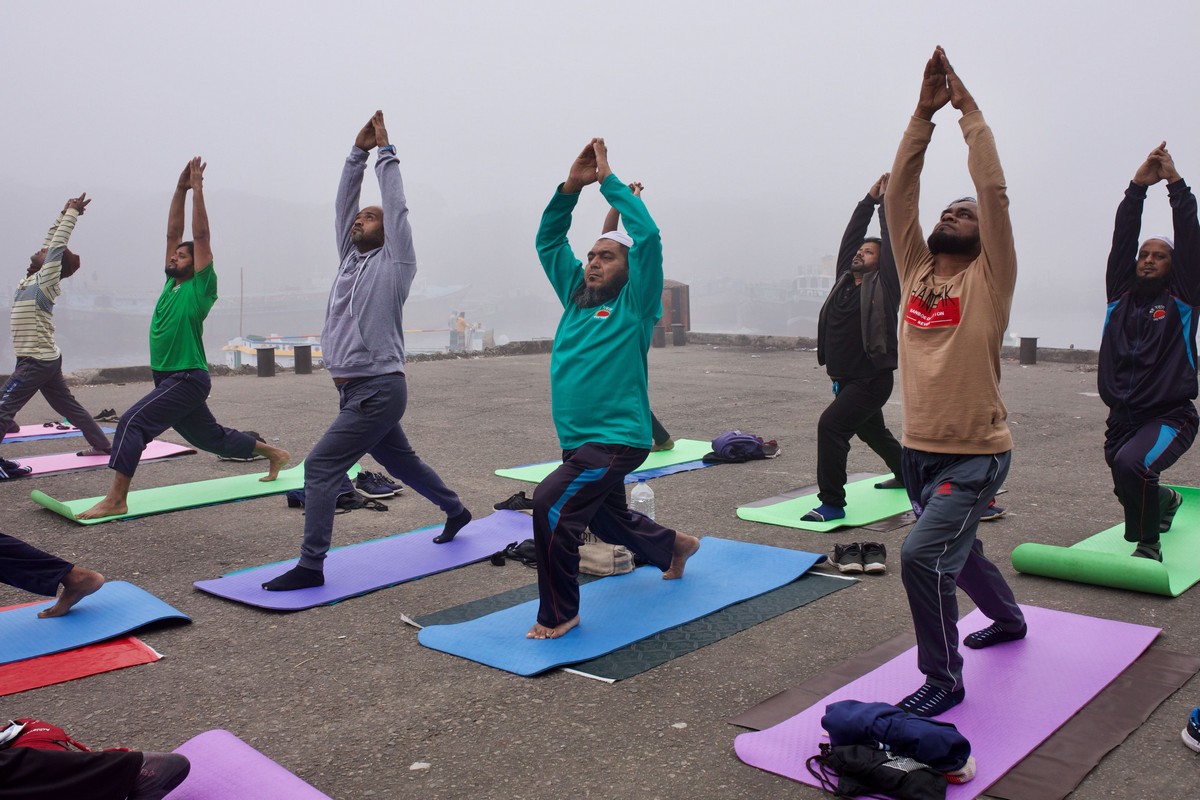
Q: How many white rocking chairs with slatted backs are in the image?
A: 0